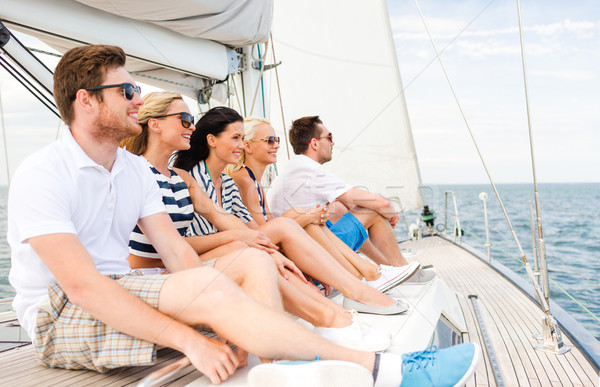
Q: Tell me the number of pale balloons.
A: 0